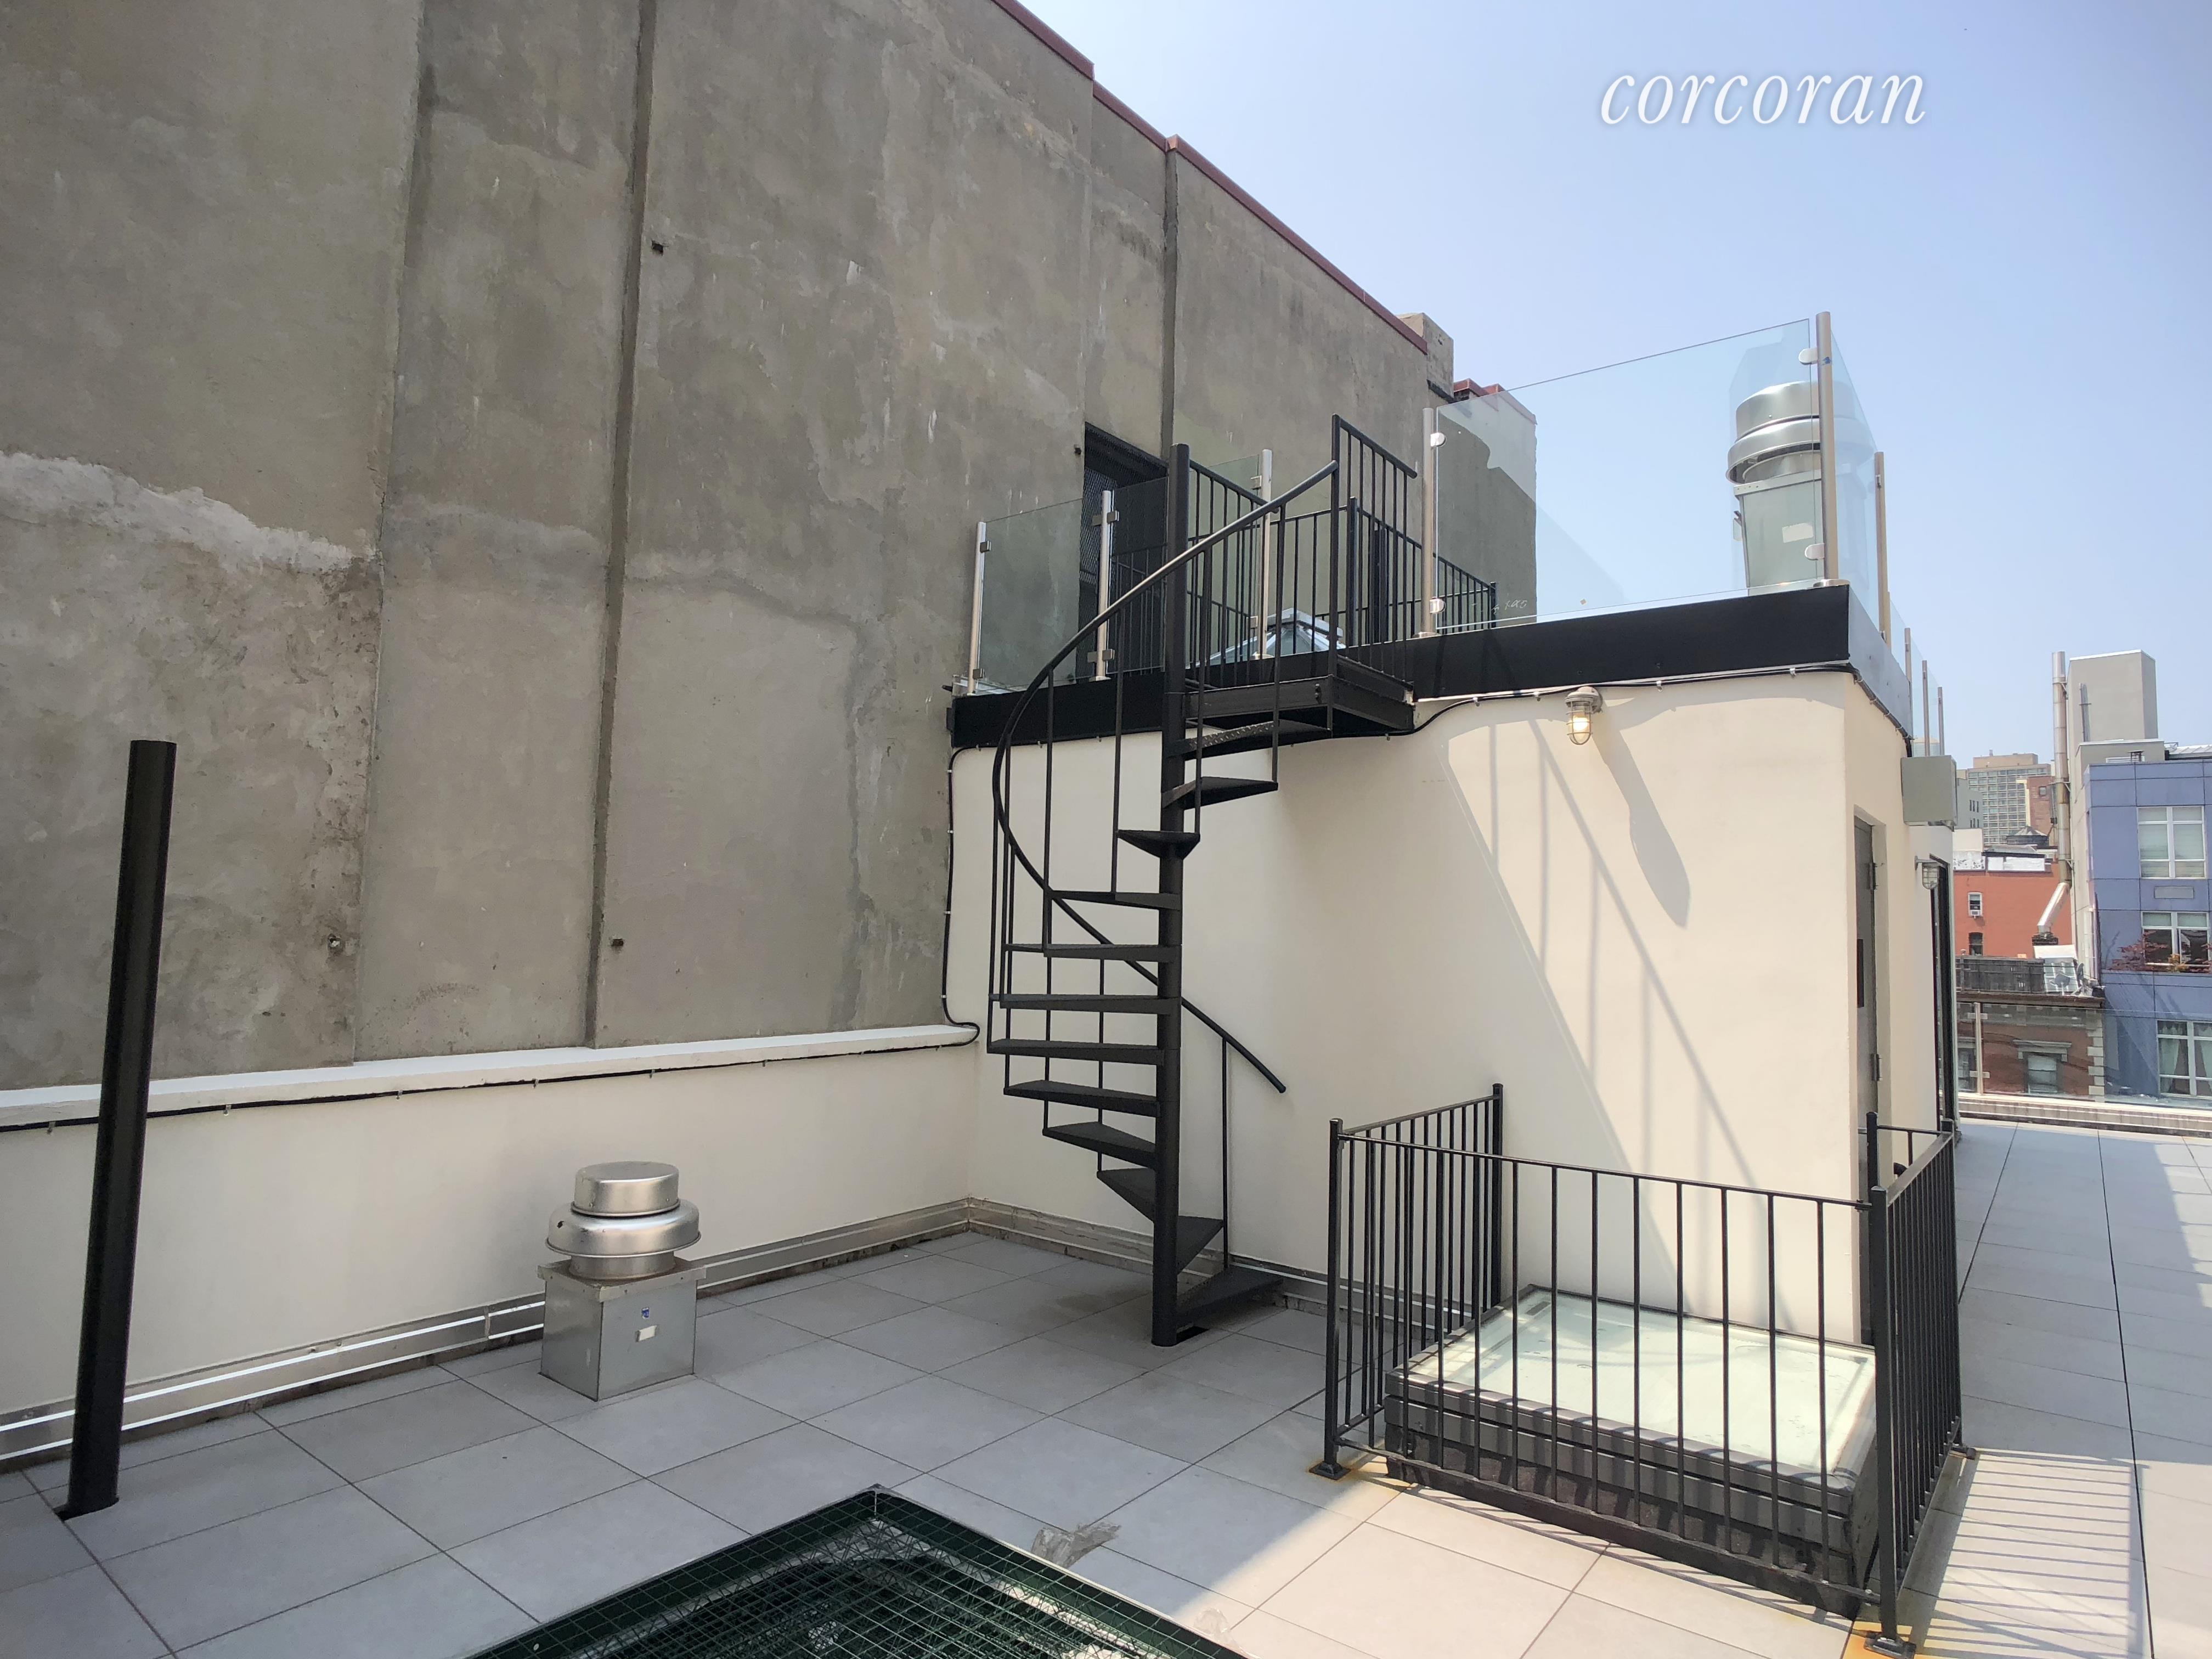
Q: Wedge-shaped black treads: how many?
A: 12